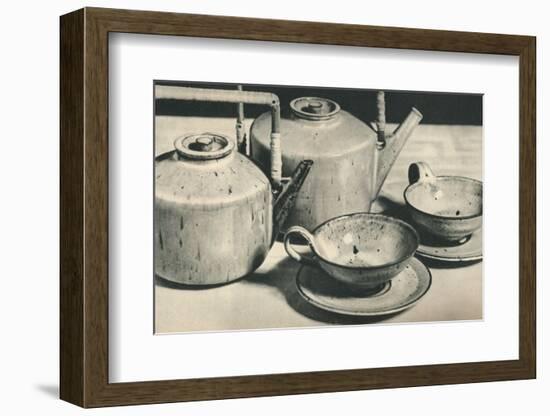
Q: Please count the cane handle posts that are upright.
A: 3